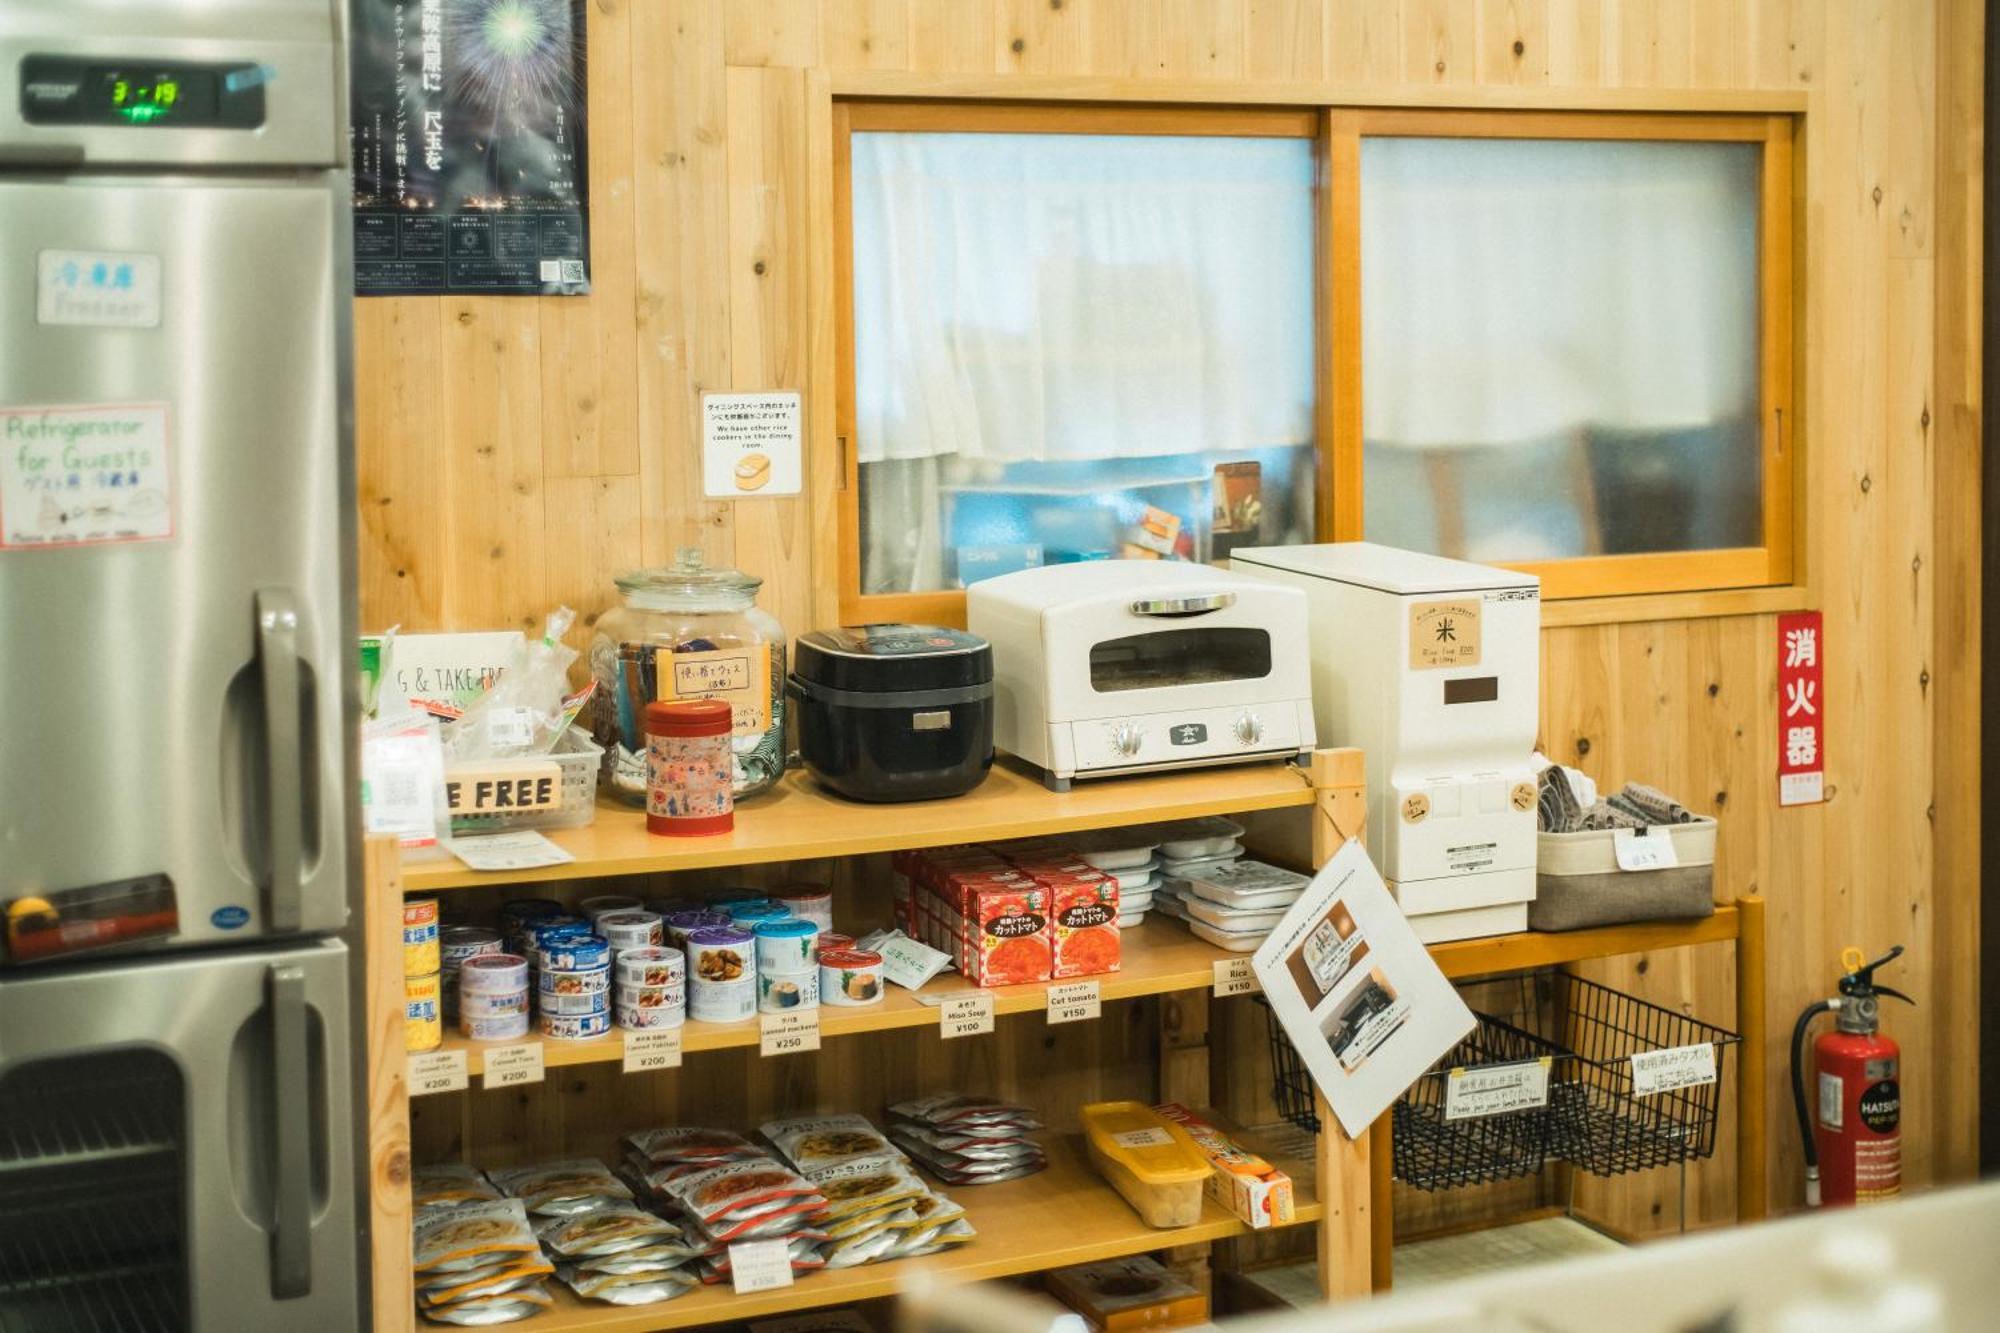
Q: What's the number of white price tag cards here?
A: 8